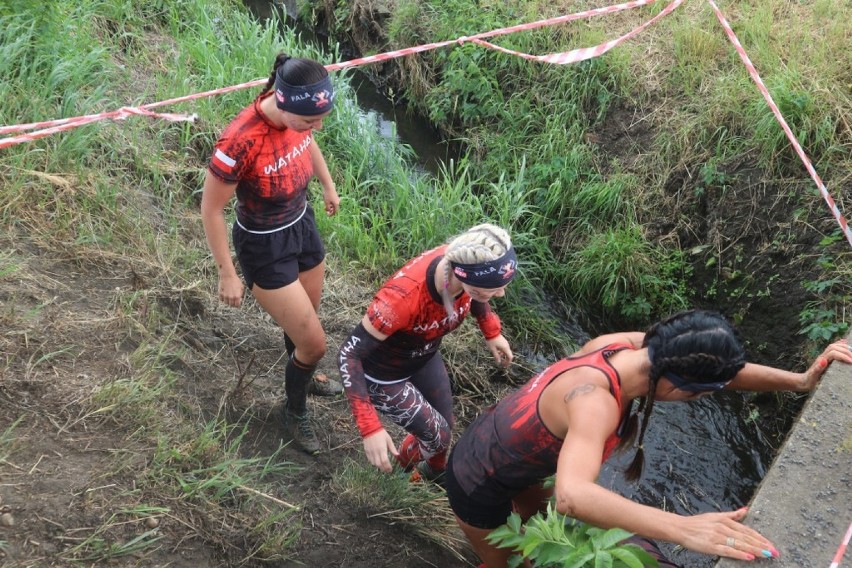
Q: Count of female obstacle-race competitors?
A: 3